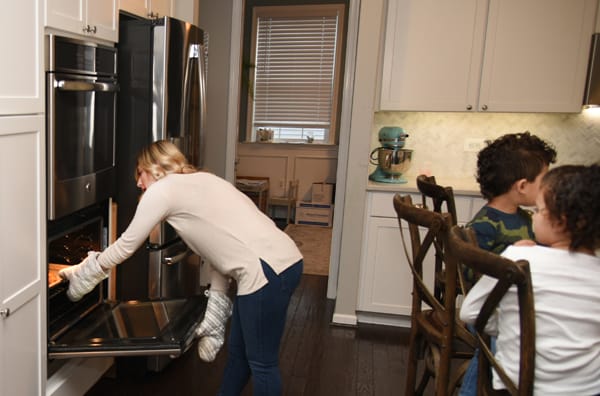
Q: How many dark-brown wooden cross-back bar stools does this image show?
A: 3